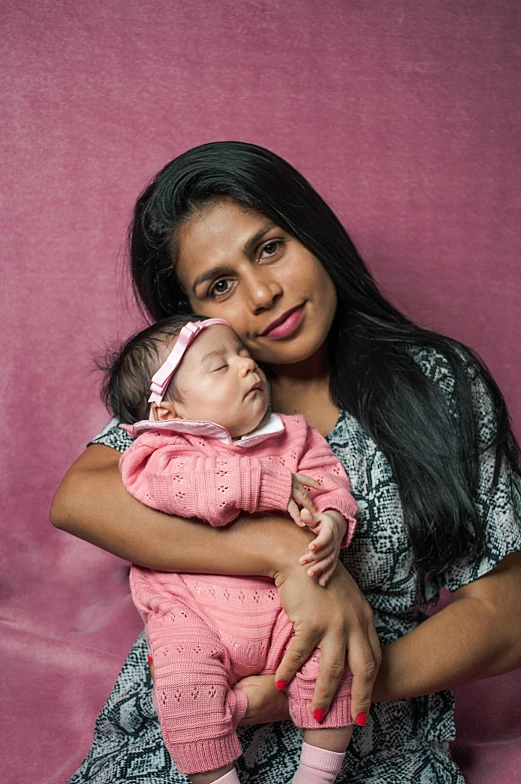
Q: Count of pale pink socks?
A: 2